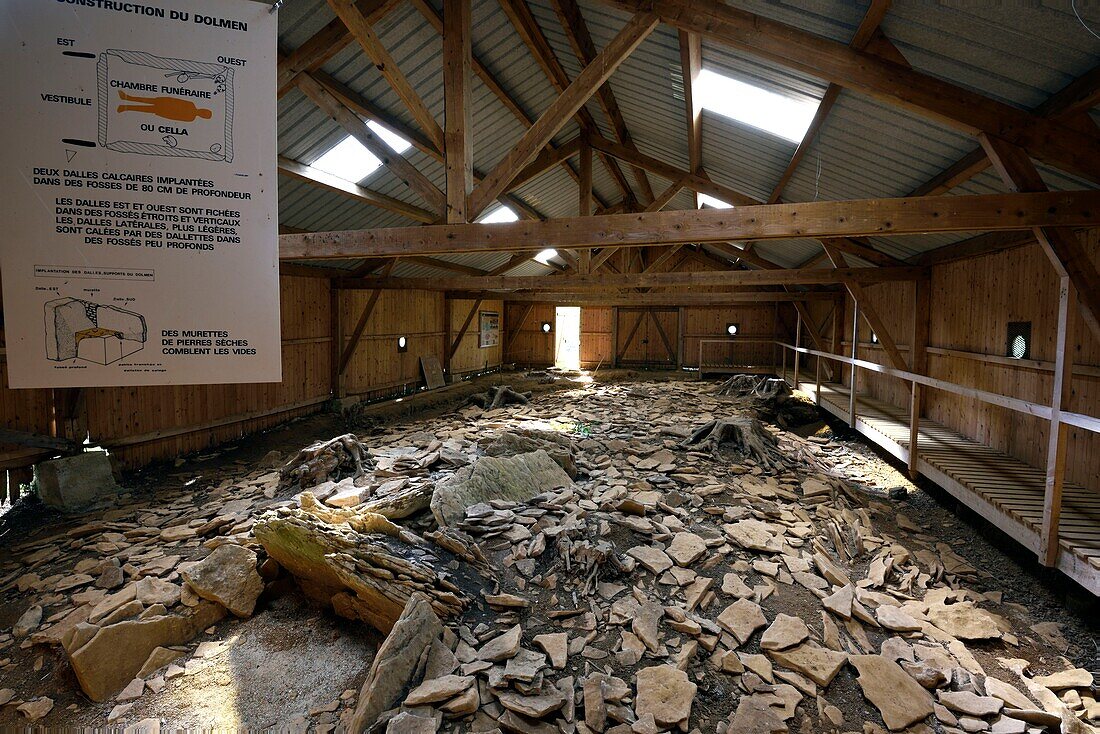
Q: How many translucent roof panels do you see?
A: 5